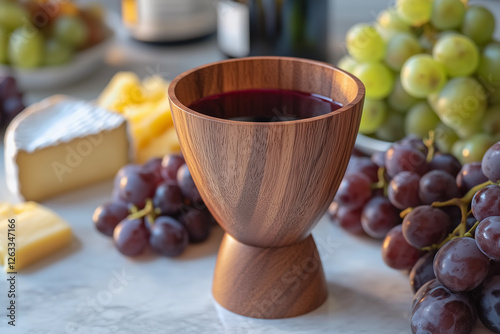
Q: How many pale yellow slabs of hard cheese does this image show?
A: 1